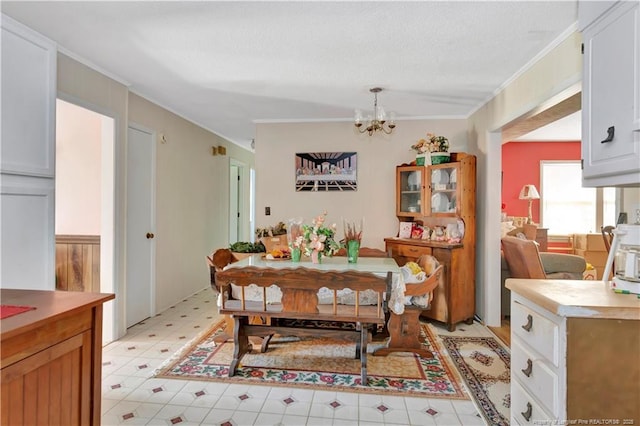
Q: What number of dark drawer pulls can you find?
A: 3